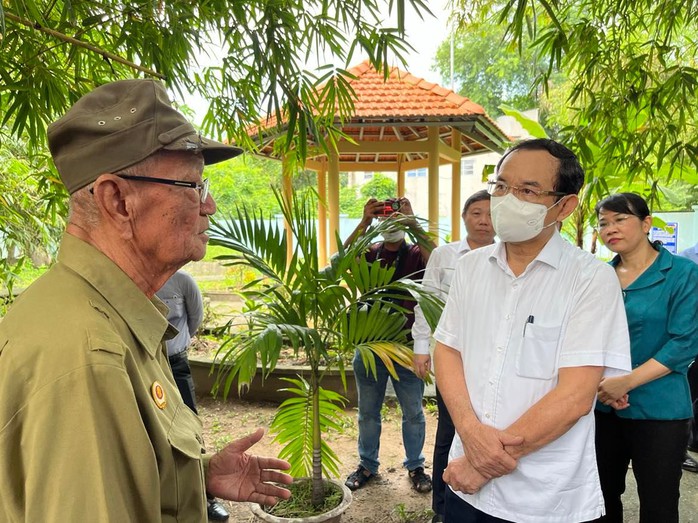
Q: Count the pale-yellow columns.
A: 6